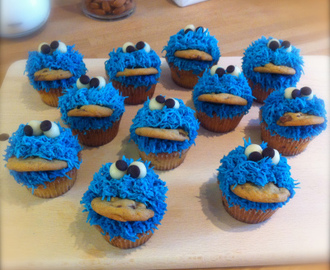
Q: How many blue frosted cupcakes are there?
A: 11